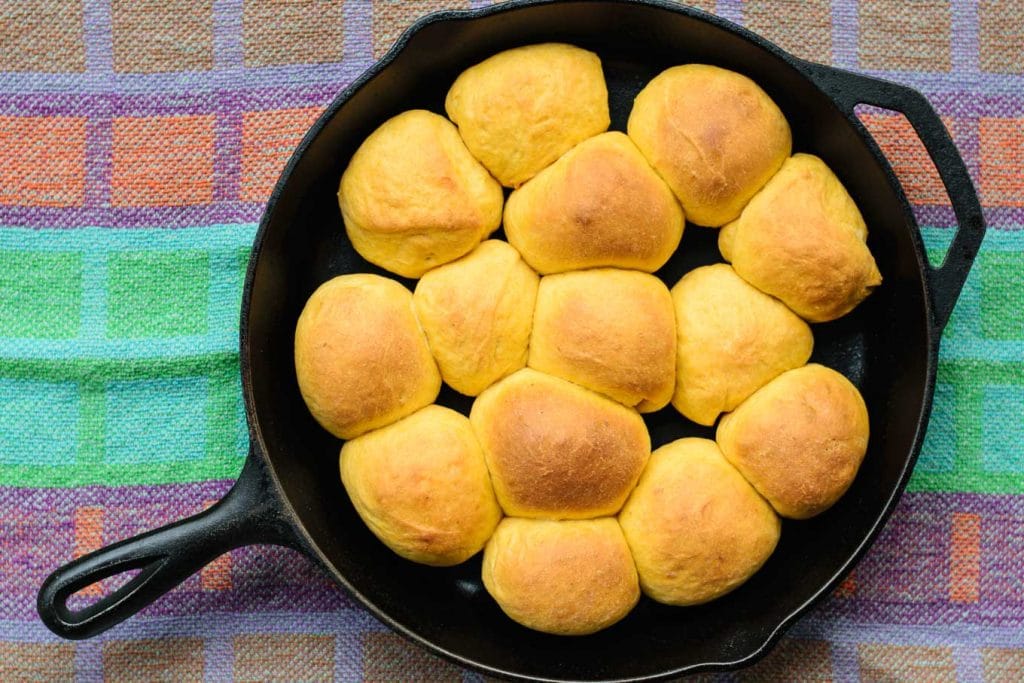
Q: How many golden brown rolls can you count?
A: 14